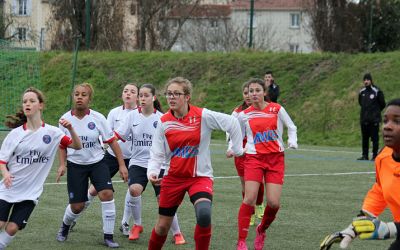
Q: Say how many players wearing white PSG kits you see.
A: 4